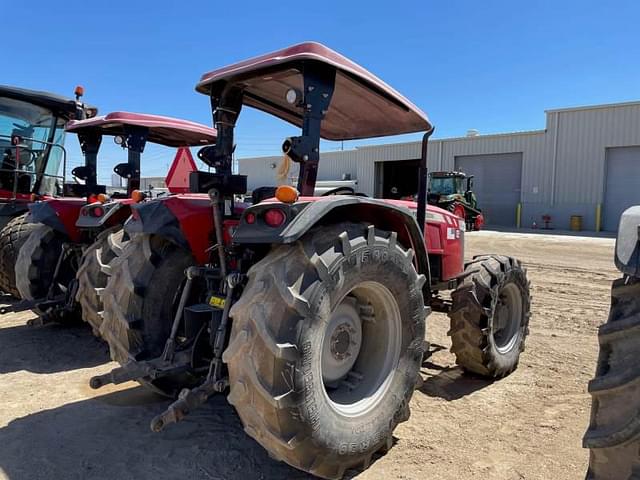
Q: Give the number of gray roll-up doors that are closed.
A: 2